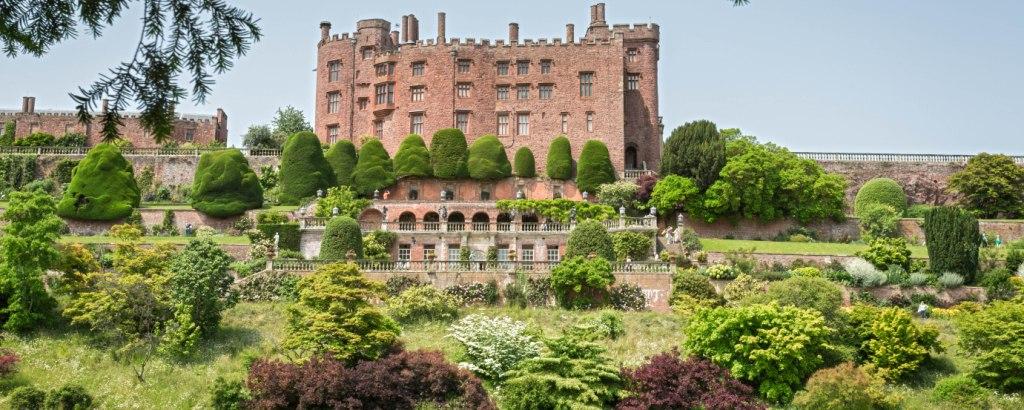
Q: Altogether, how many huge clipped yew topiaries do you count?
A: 11